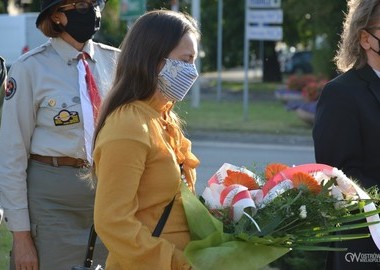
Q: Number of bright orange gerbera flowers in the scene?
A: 3